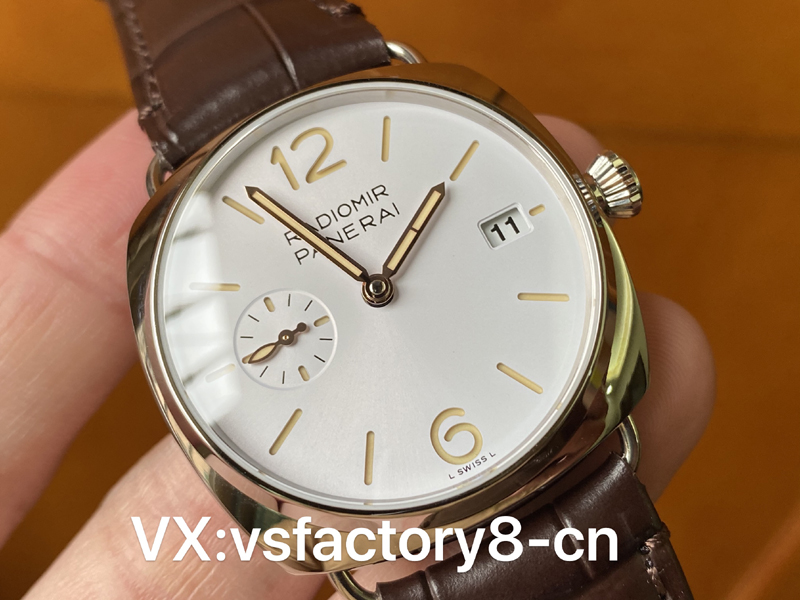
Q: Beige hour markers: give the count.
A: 12